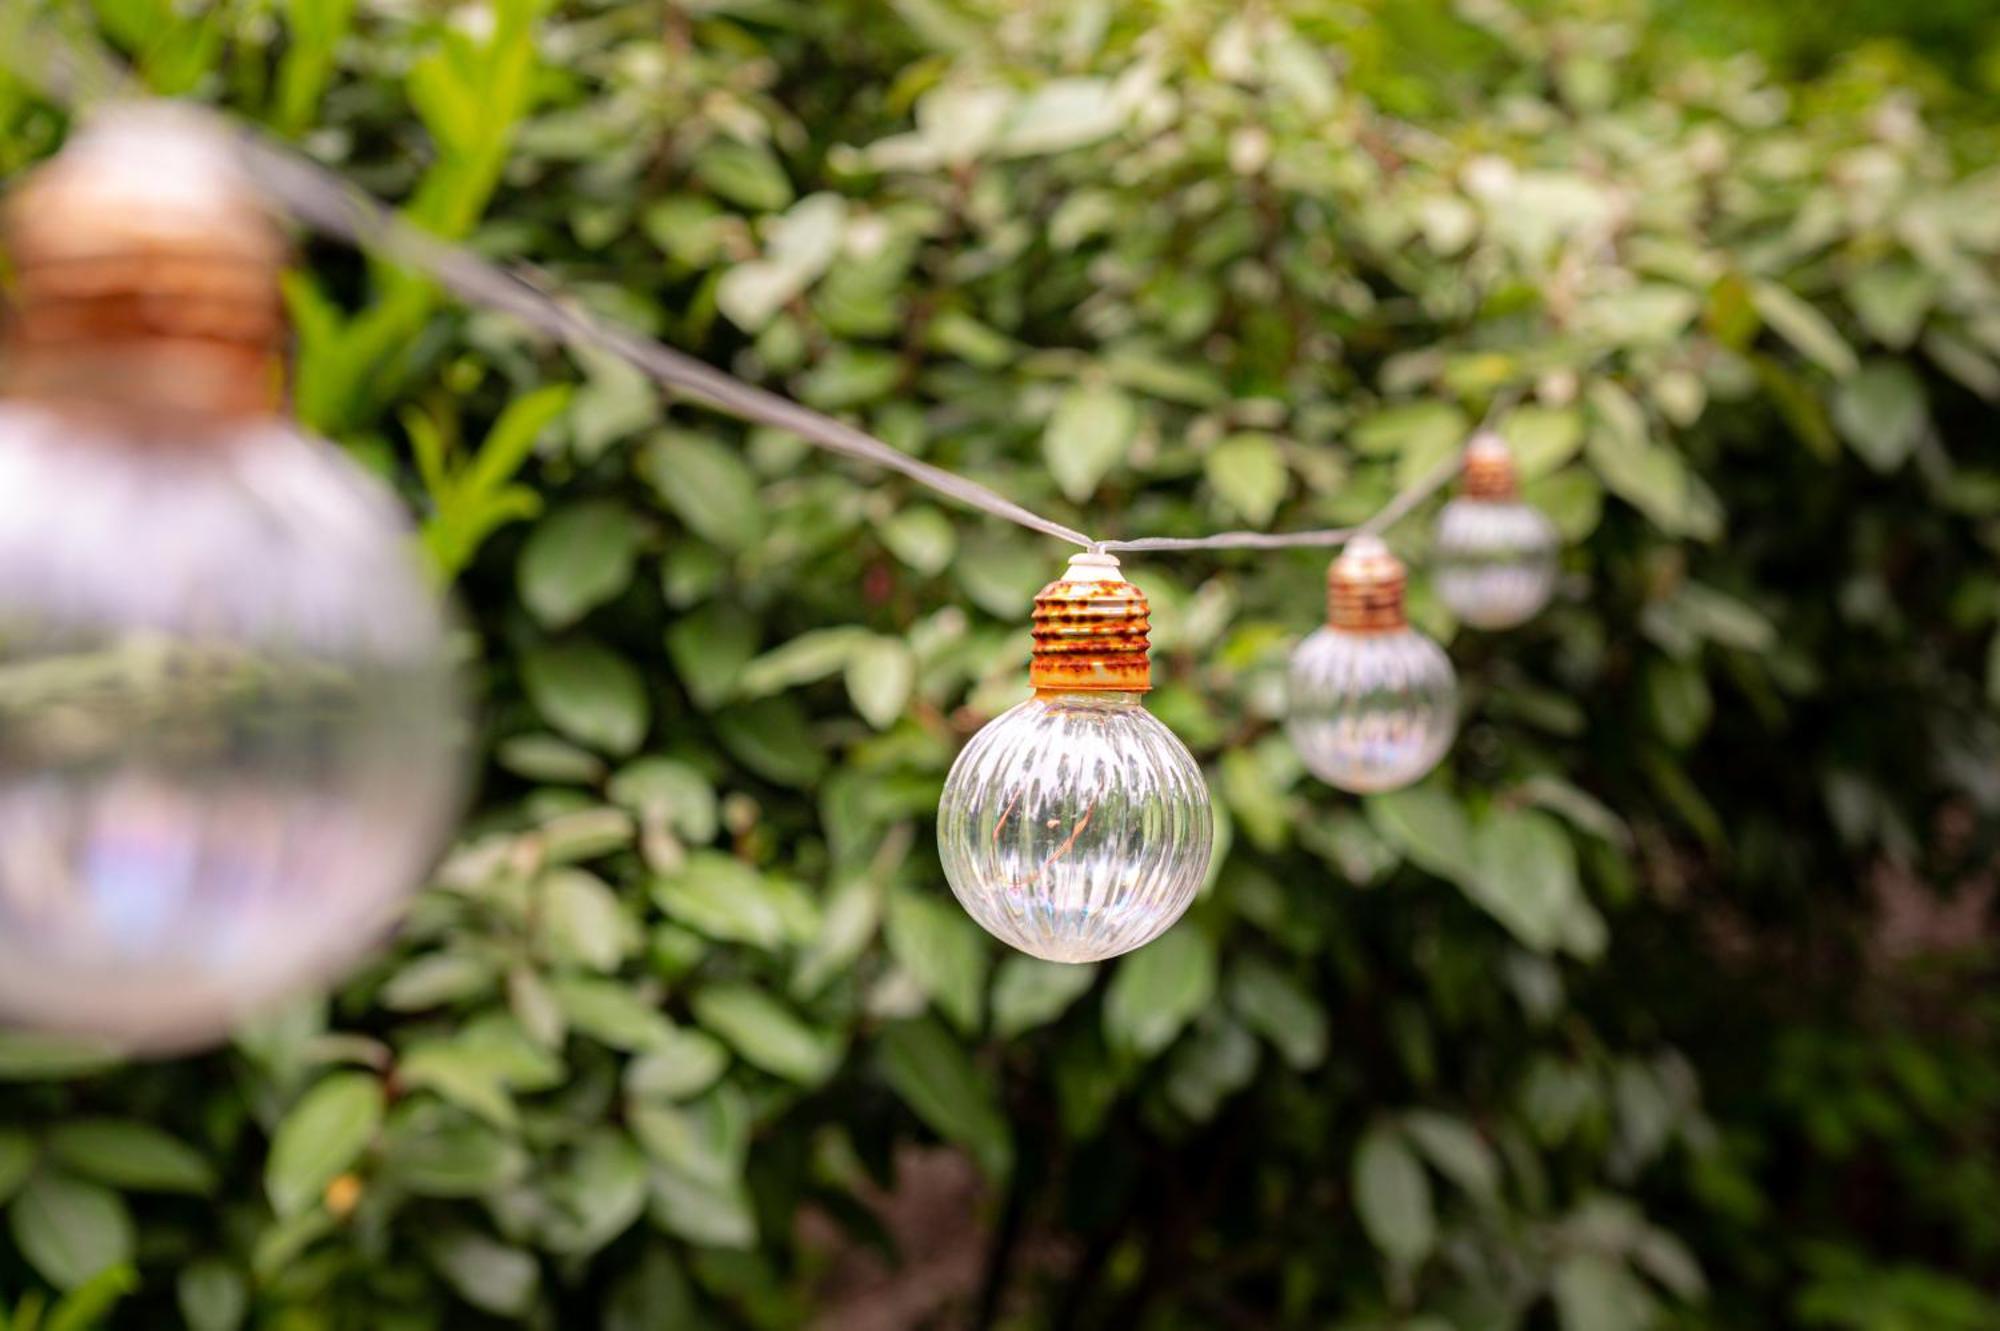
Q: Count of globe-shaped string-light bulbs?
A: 4